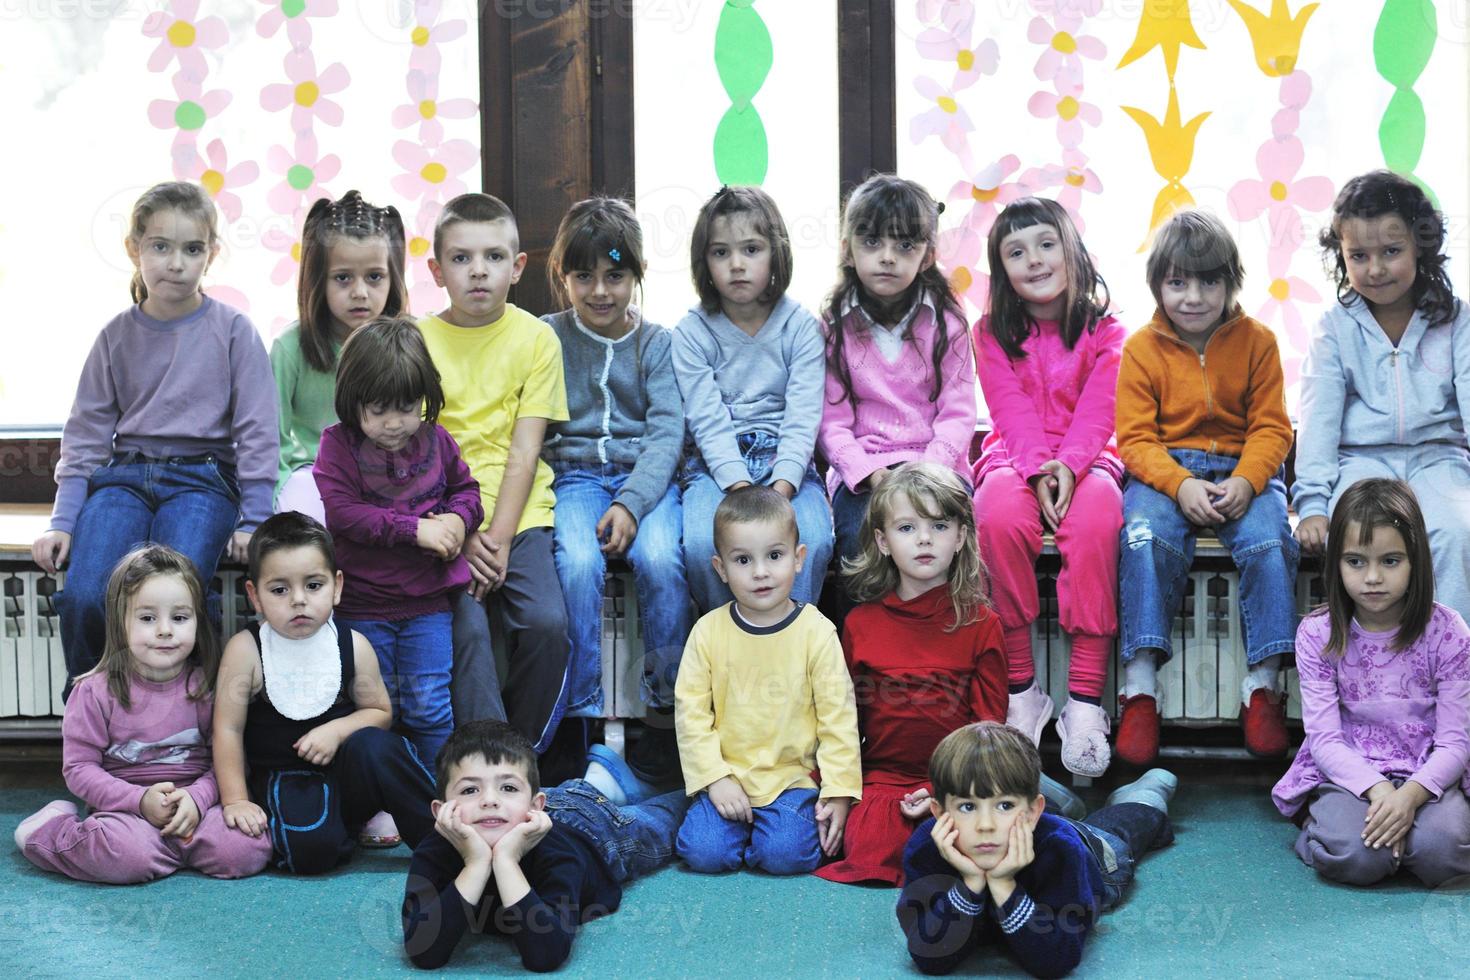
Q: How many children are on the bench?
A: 9